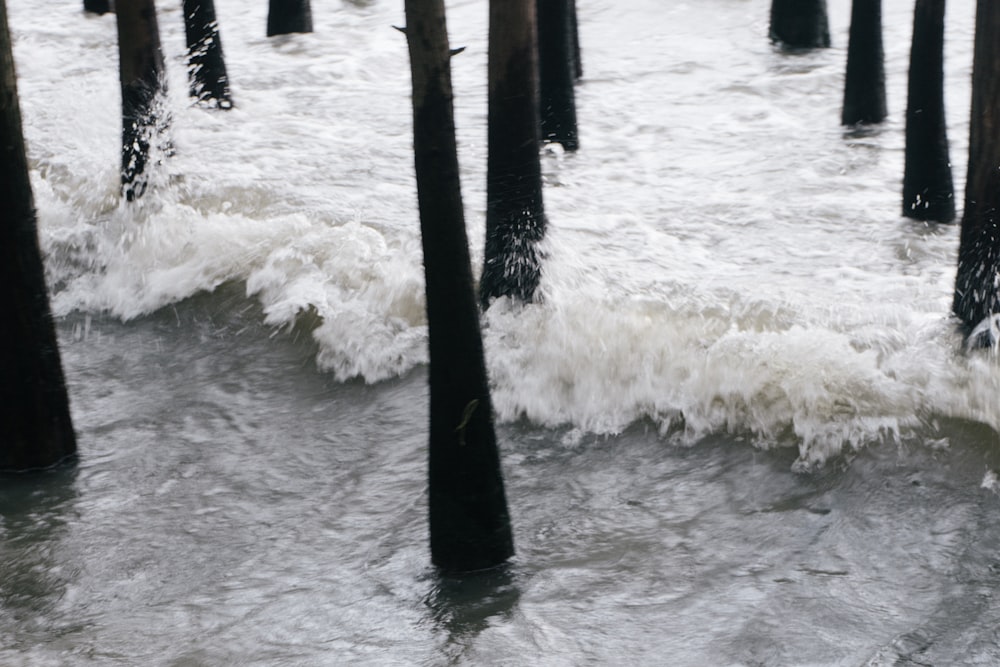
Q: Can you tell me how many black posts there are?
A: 13